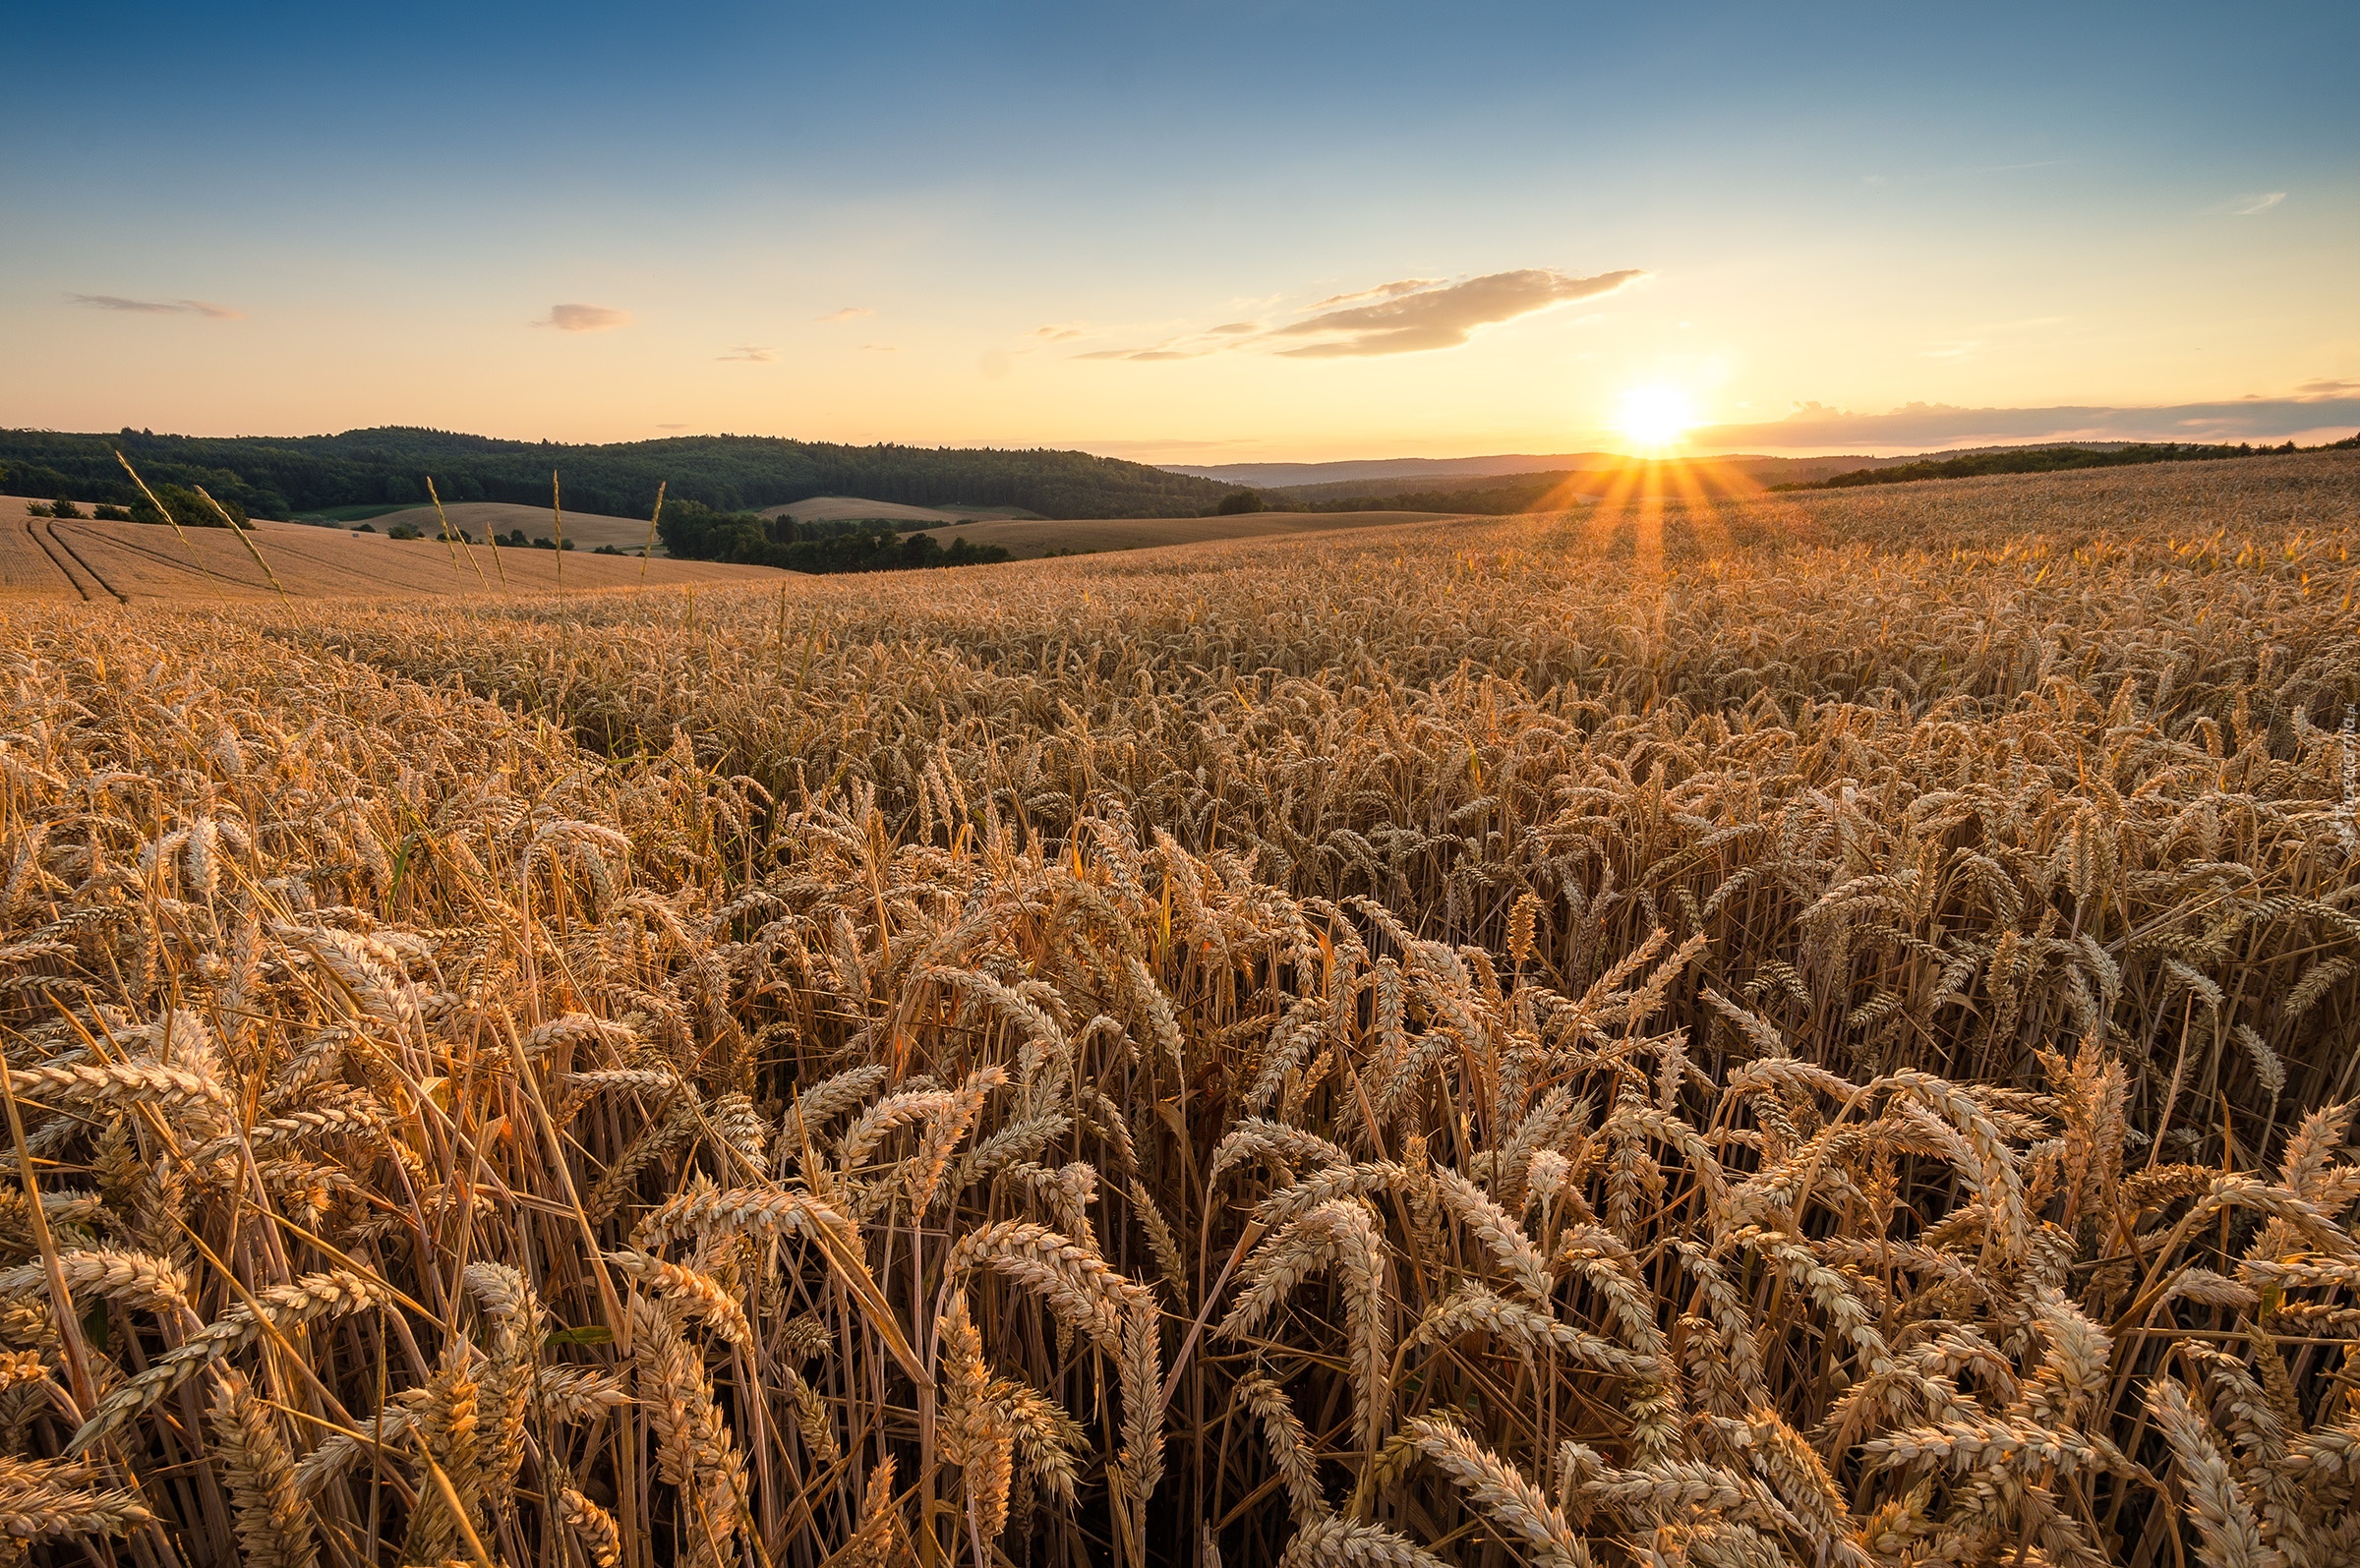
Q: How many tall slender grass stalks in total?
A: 7